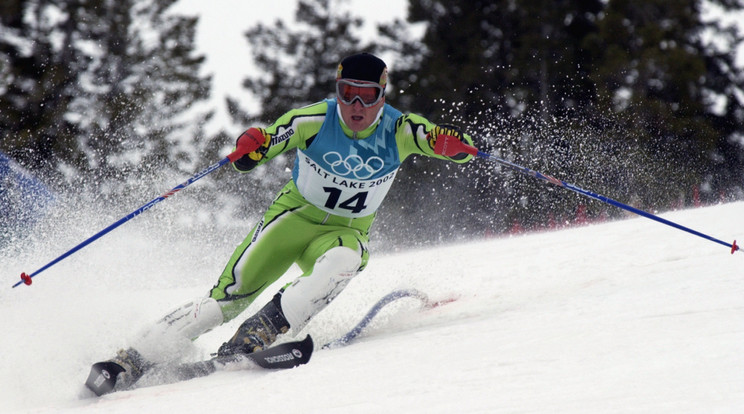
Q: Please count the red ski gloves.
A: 2